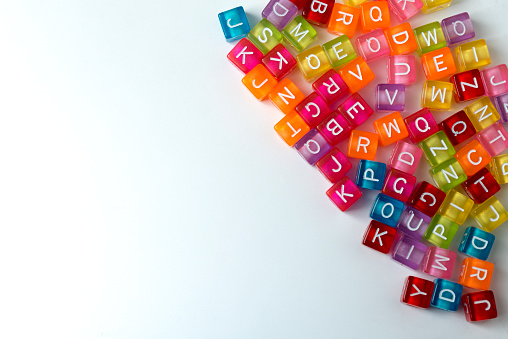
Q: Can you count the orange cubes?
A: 12